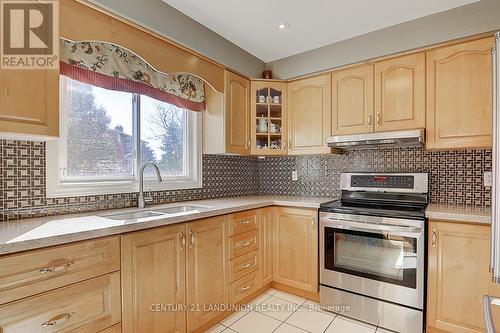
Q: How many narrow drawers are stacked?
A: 4